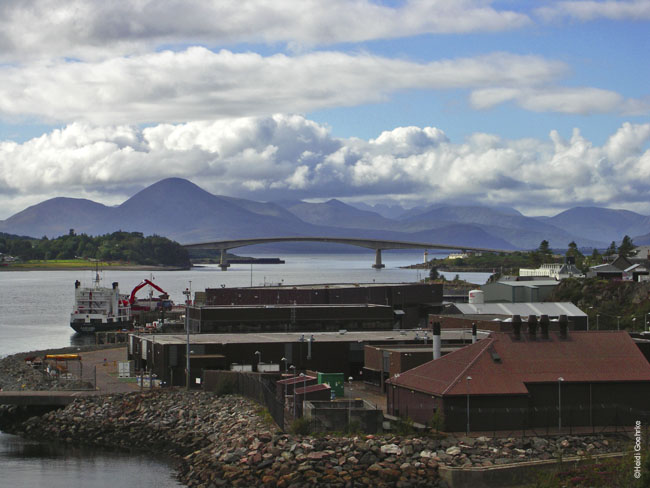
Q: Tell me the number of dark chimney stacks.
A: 4